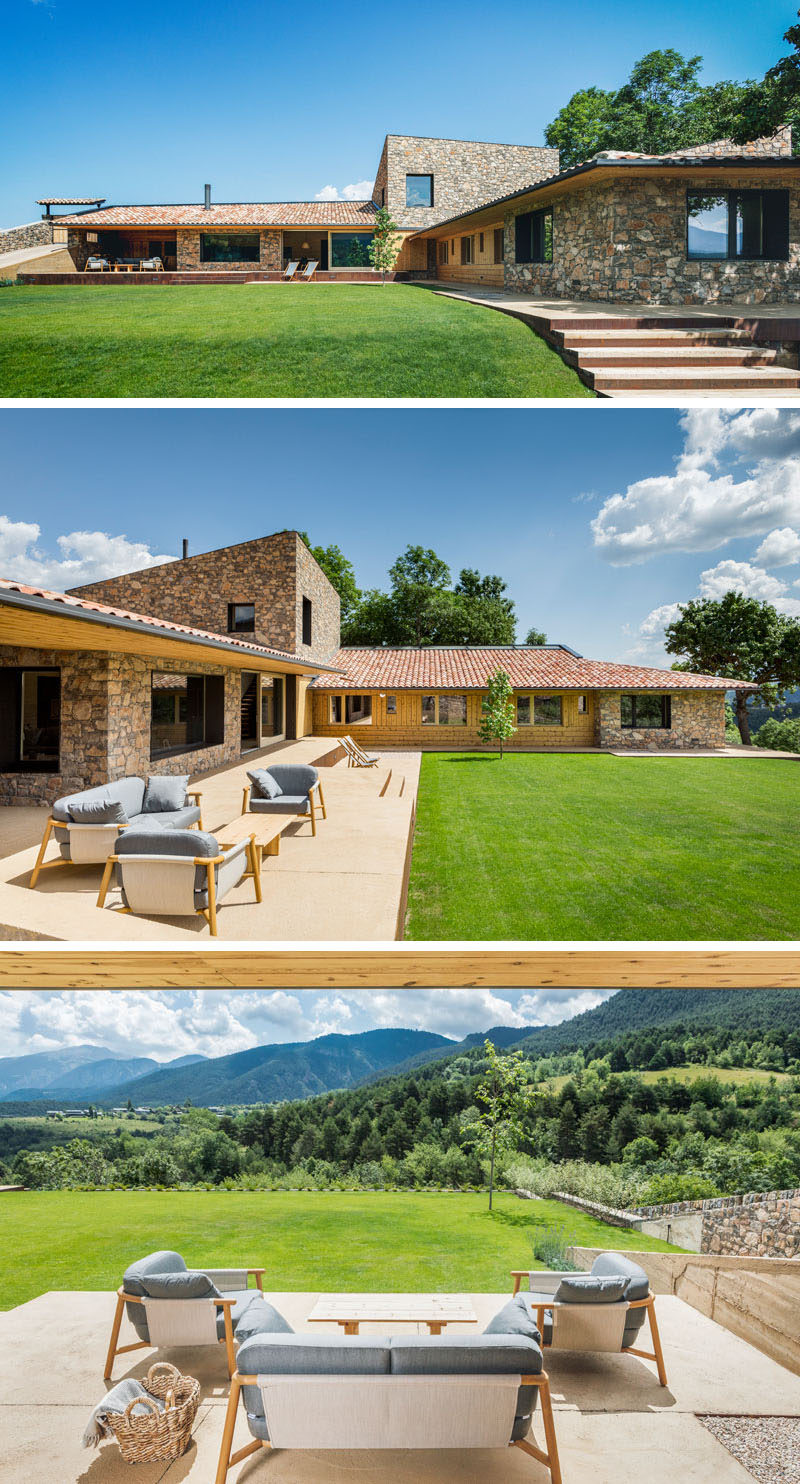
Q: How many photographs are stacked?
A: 3